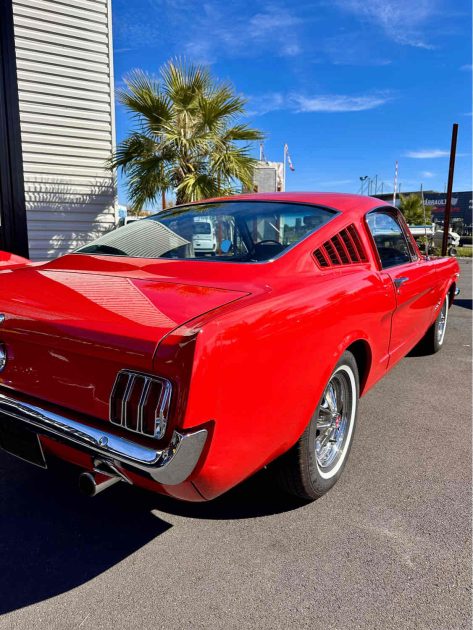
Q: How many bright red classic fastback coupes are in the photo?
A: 1